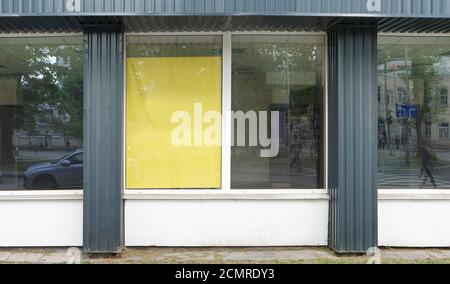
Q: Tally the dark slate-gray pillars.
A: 2